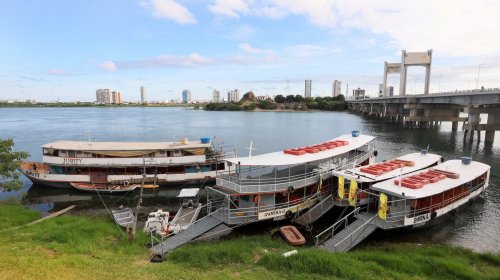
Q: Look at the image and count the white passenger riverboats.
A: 4